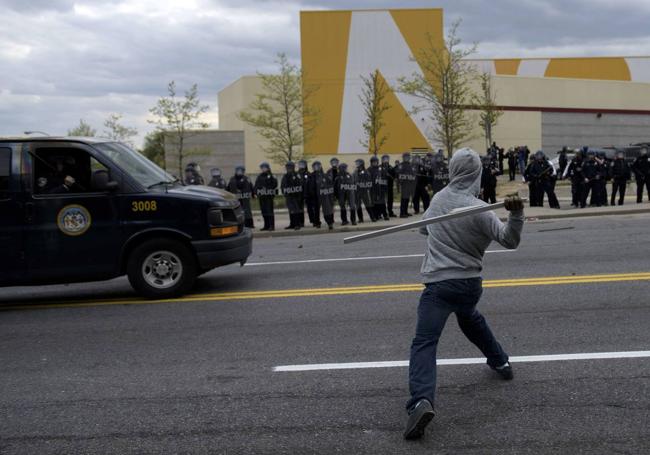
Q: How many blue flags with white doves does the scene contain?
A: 0